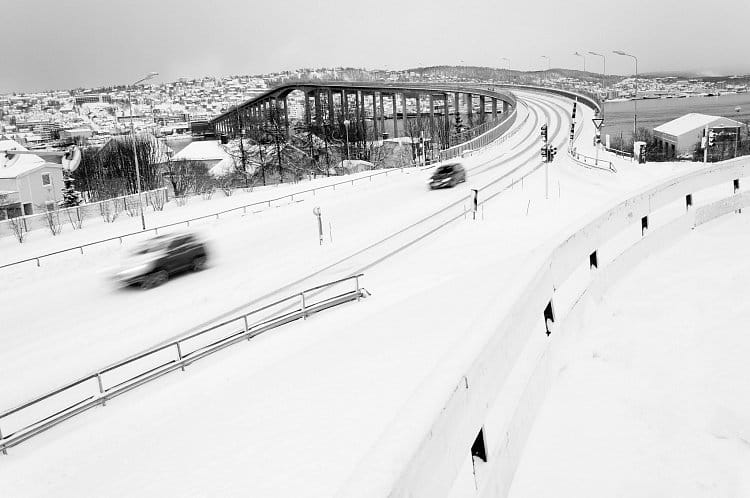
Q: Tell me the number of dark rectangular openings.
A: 6